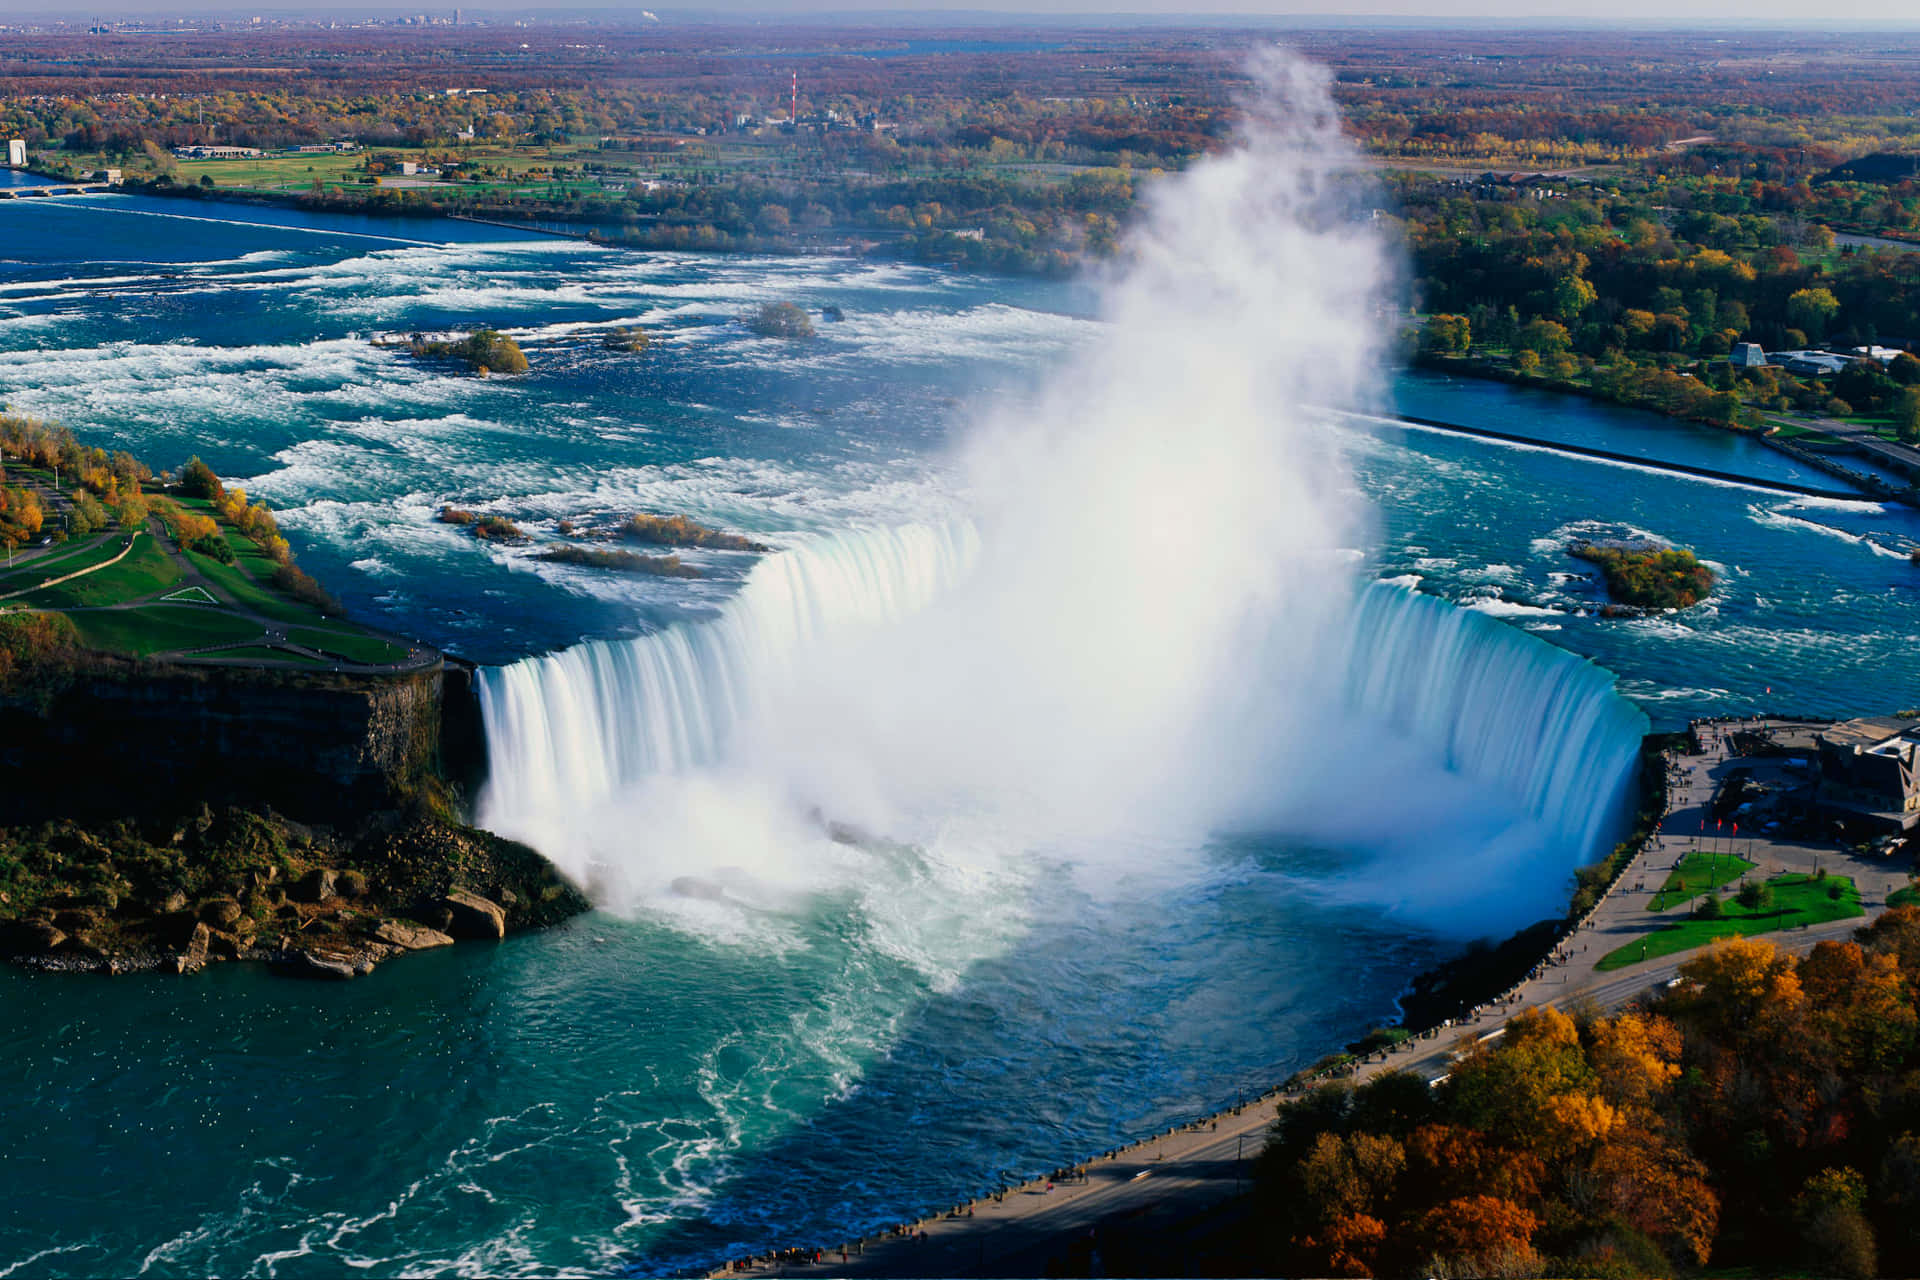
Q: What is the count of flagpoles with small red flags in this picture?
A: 3